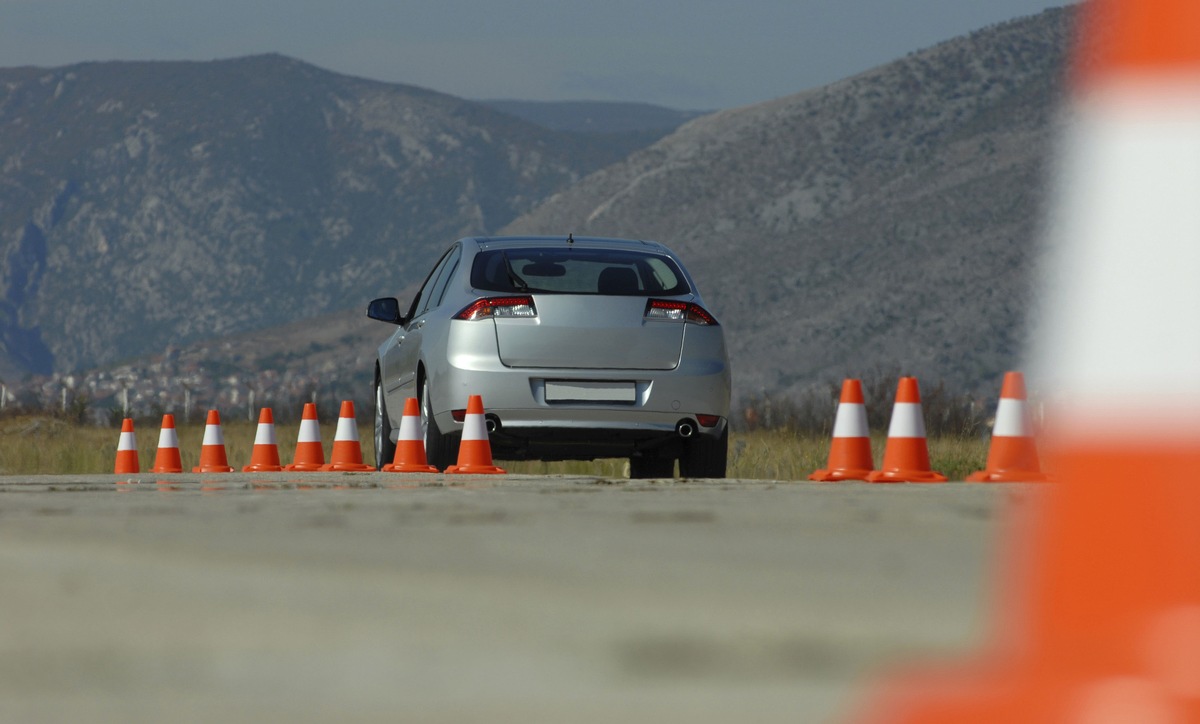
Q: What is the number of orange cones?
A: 12